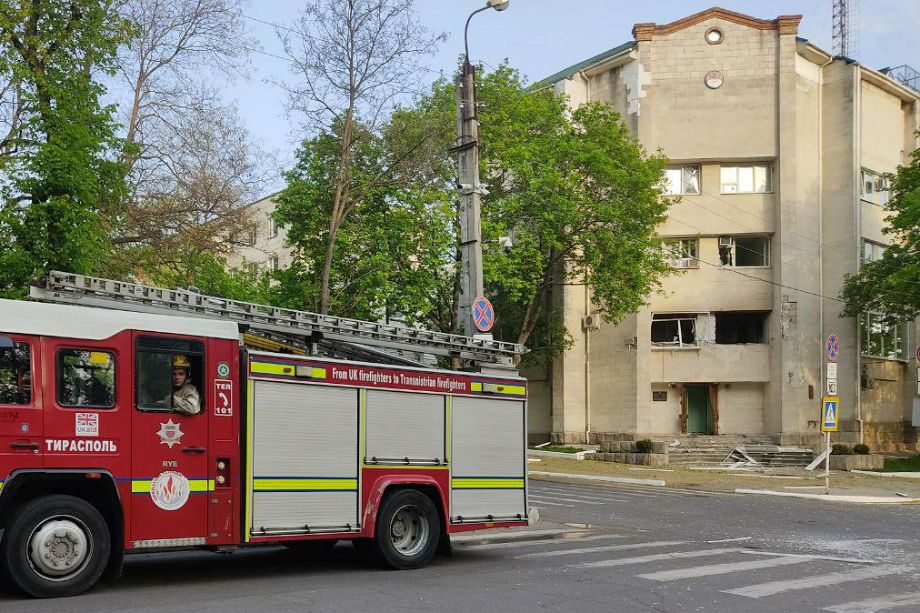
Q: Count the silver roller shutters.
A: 3